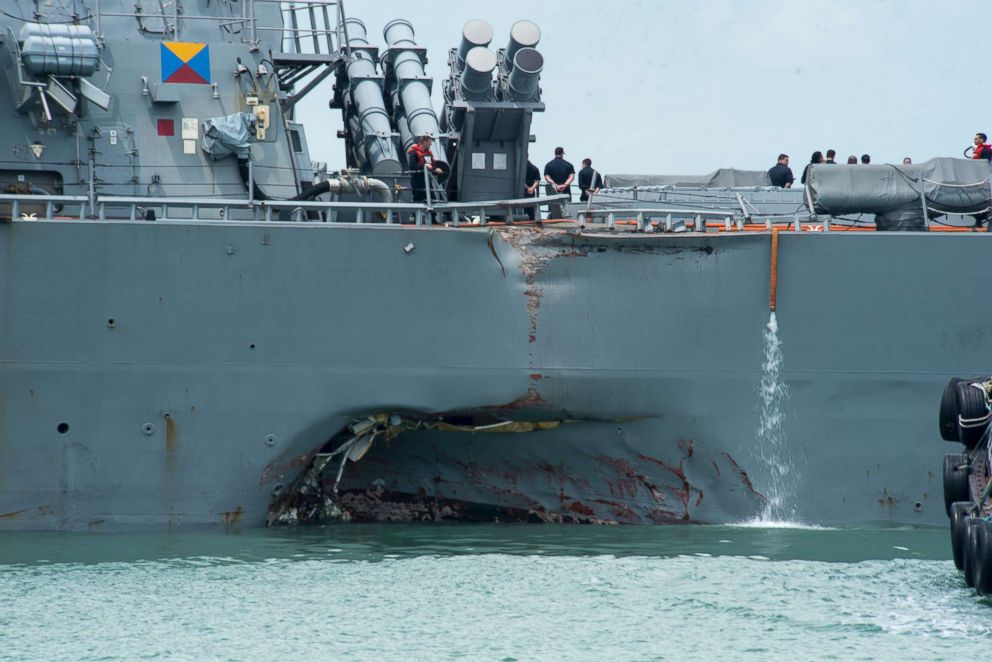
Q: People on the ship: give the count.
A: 11